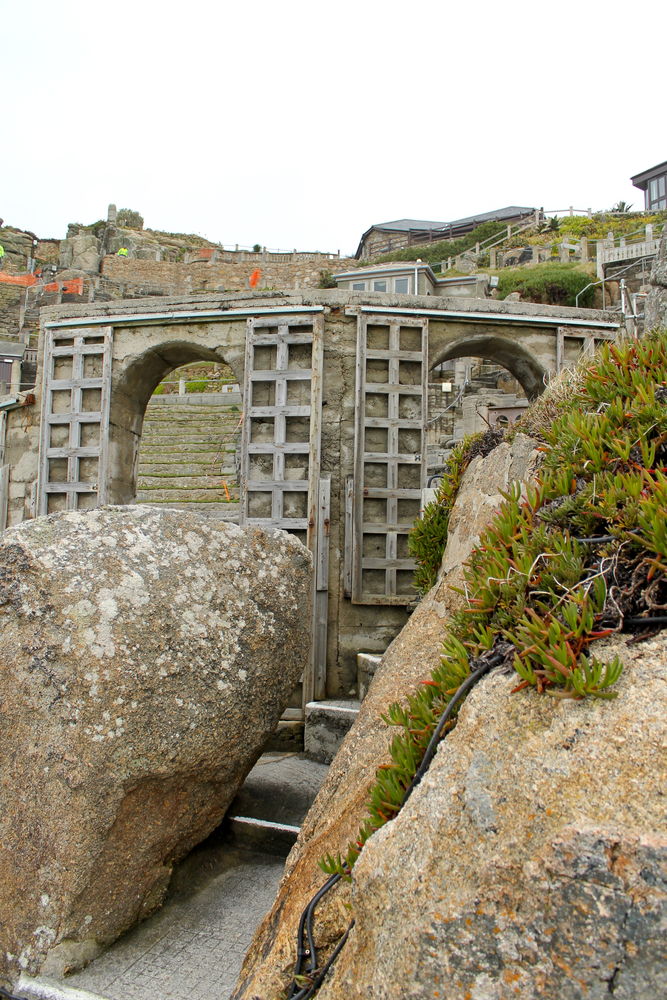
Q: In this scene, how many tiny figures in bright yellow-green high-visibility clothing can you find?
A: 2